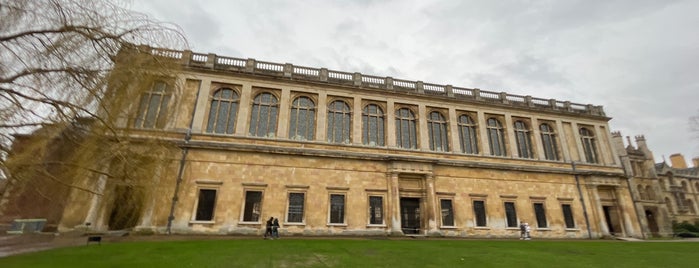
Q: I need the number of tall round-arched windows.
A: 13